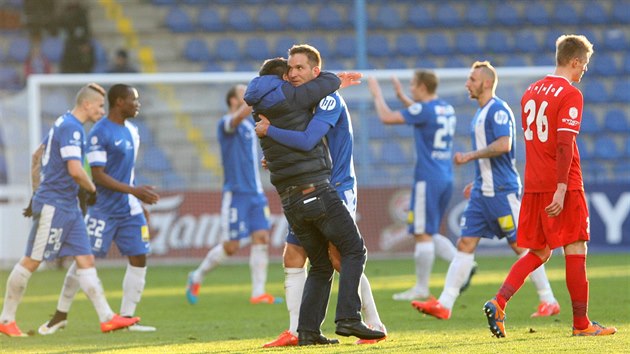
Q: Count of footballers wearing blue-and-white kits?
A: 6